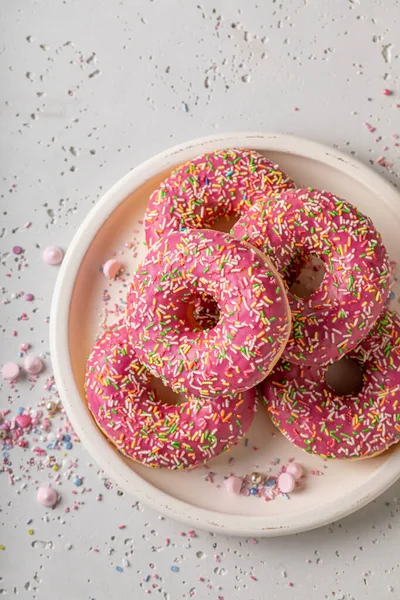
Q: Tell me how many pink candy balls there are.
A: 8